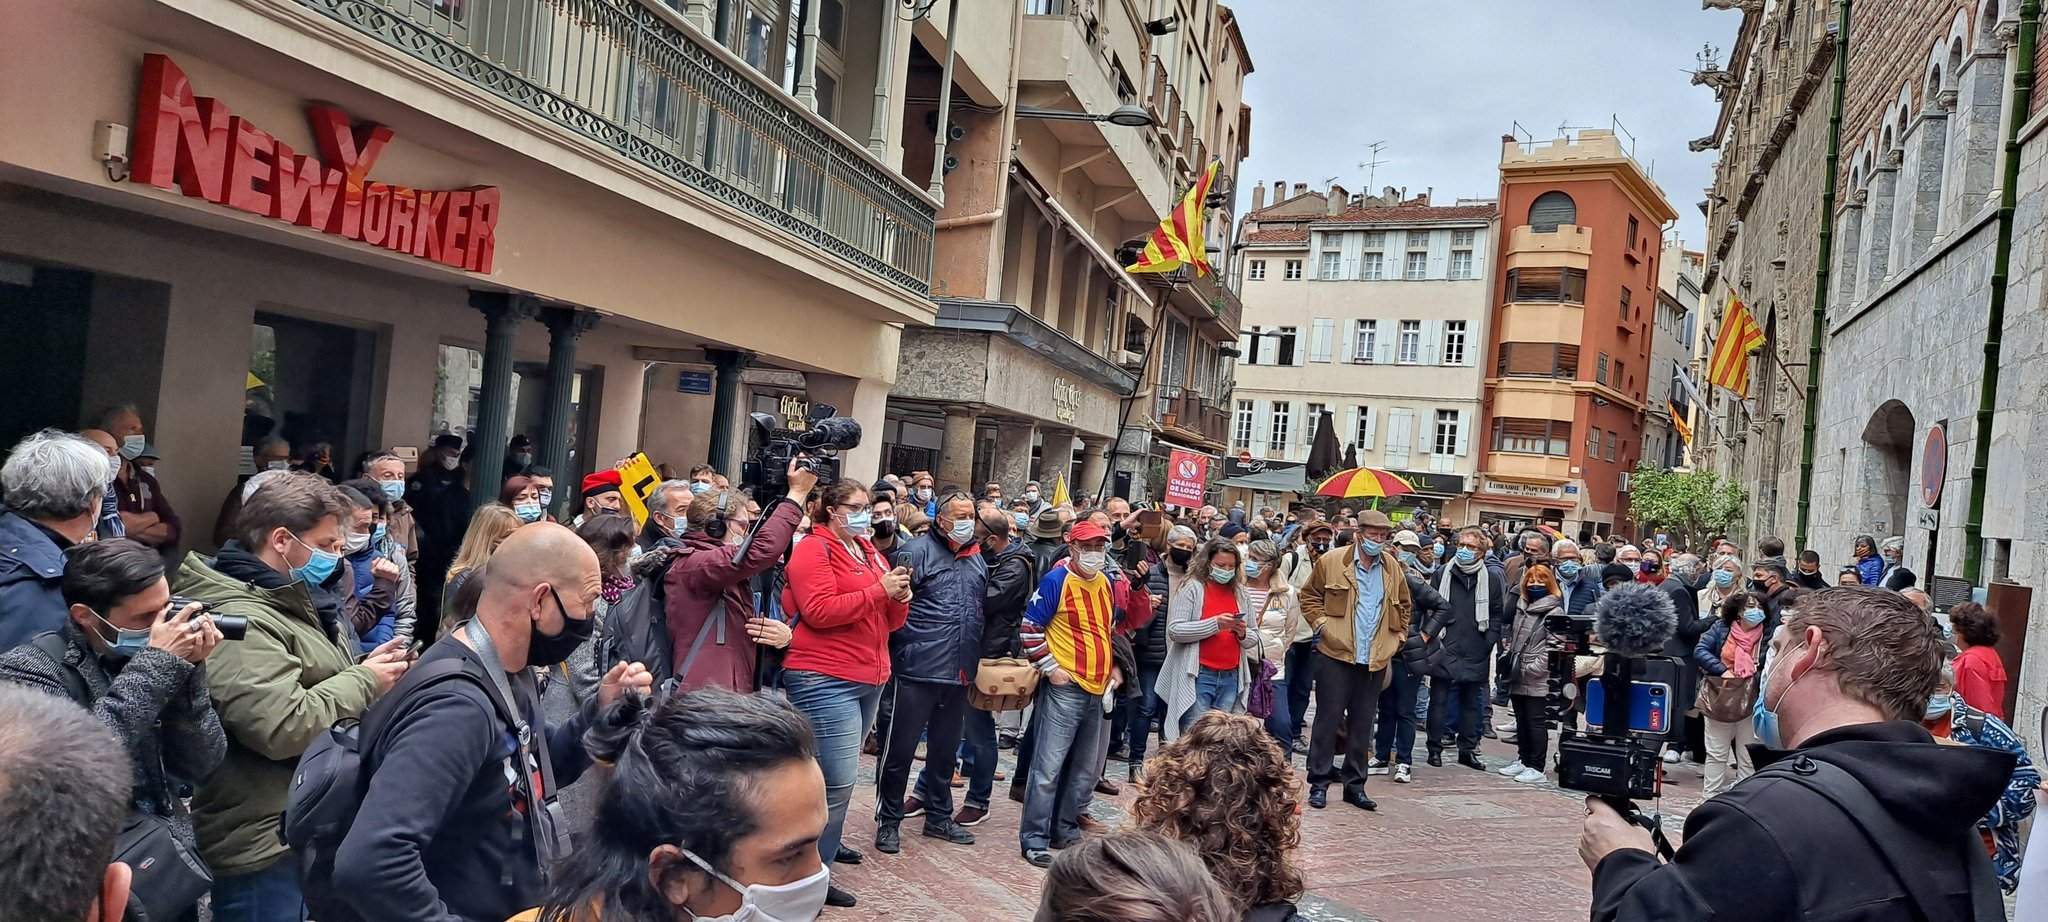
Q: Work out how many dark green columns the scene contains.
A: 3